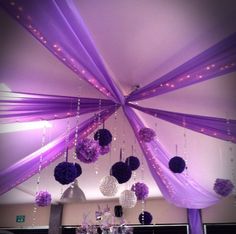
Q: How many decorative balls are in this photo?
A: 15